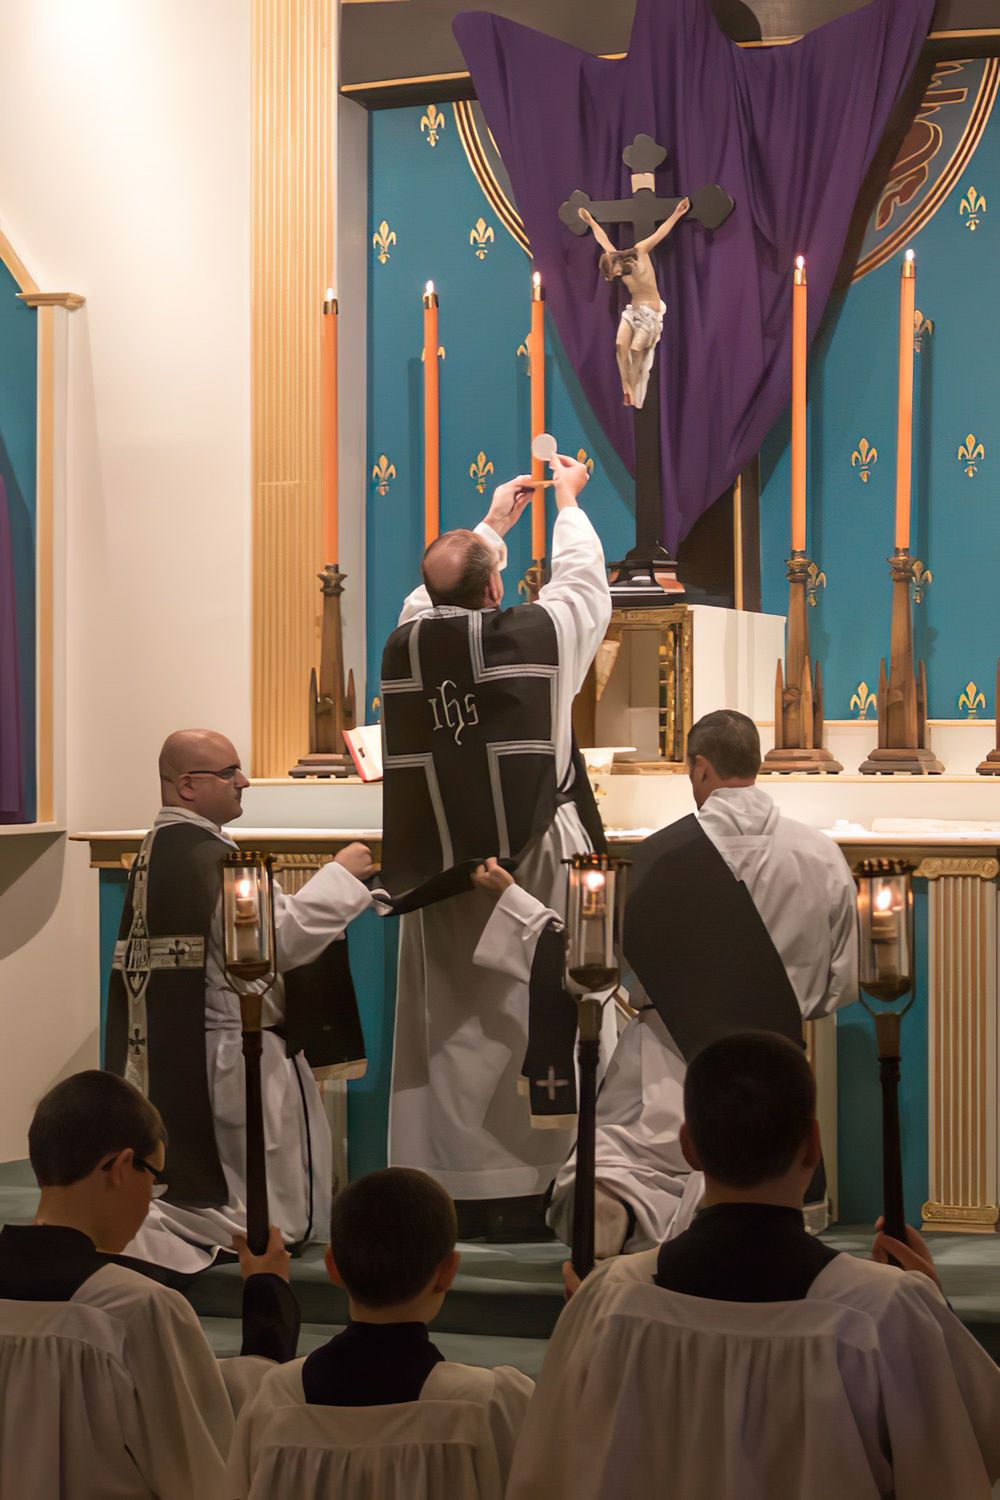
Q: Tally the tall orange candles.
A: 5